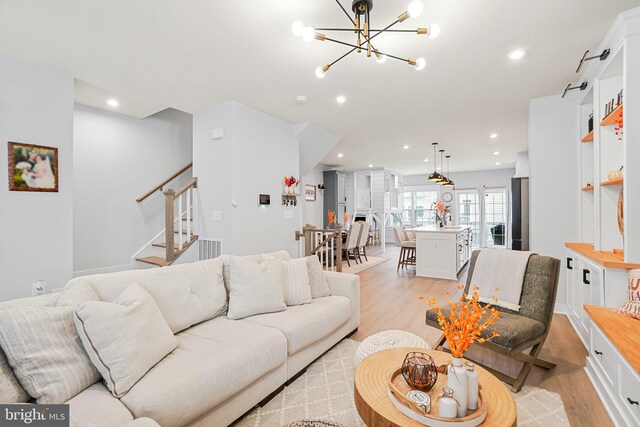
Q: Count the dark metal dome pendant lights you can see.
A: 3